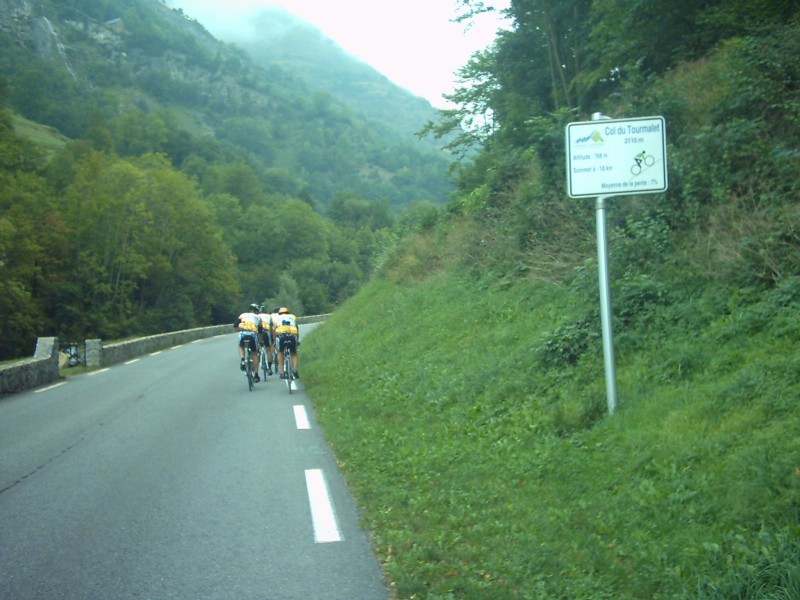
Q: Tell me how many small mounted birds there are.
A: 0